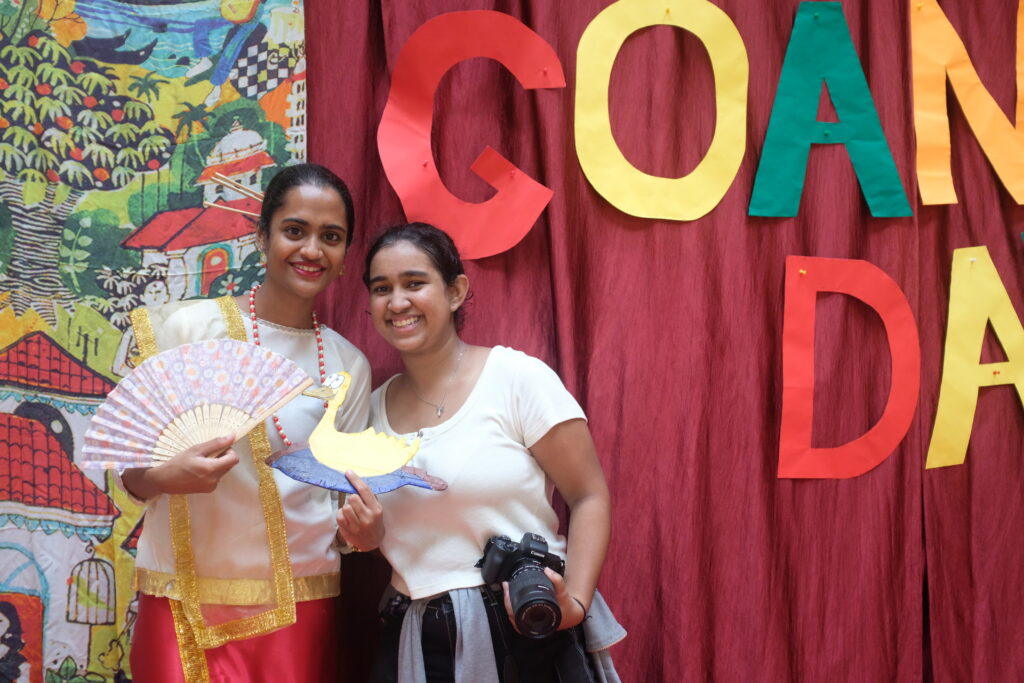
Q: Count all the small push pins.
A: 10